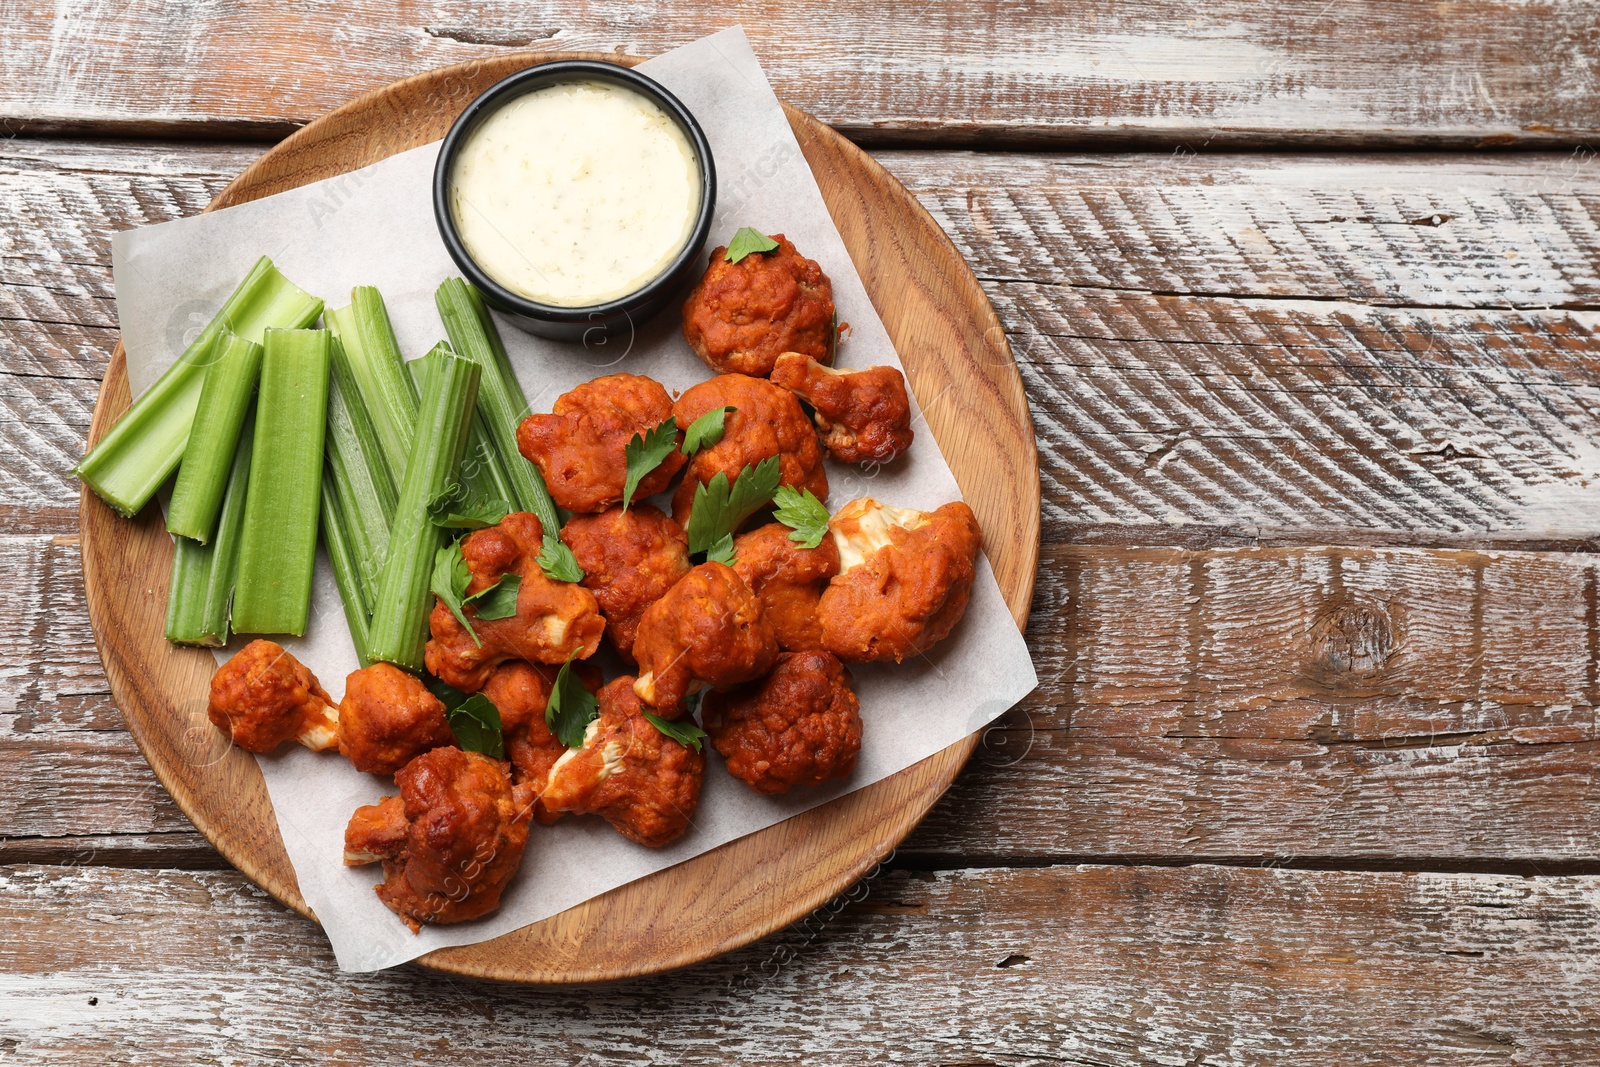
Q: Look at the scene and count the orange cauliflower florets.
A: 15